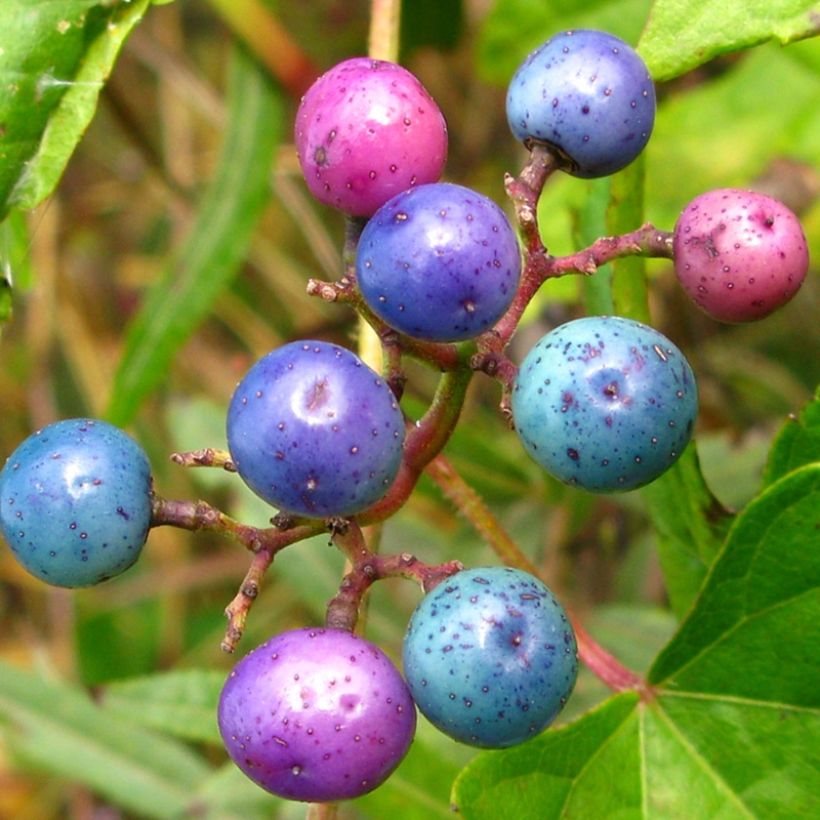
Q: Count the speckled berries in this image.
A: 9